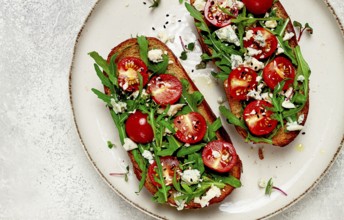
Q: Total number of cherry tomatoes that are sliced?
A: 10